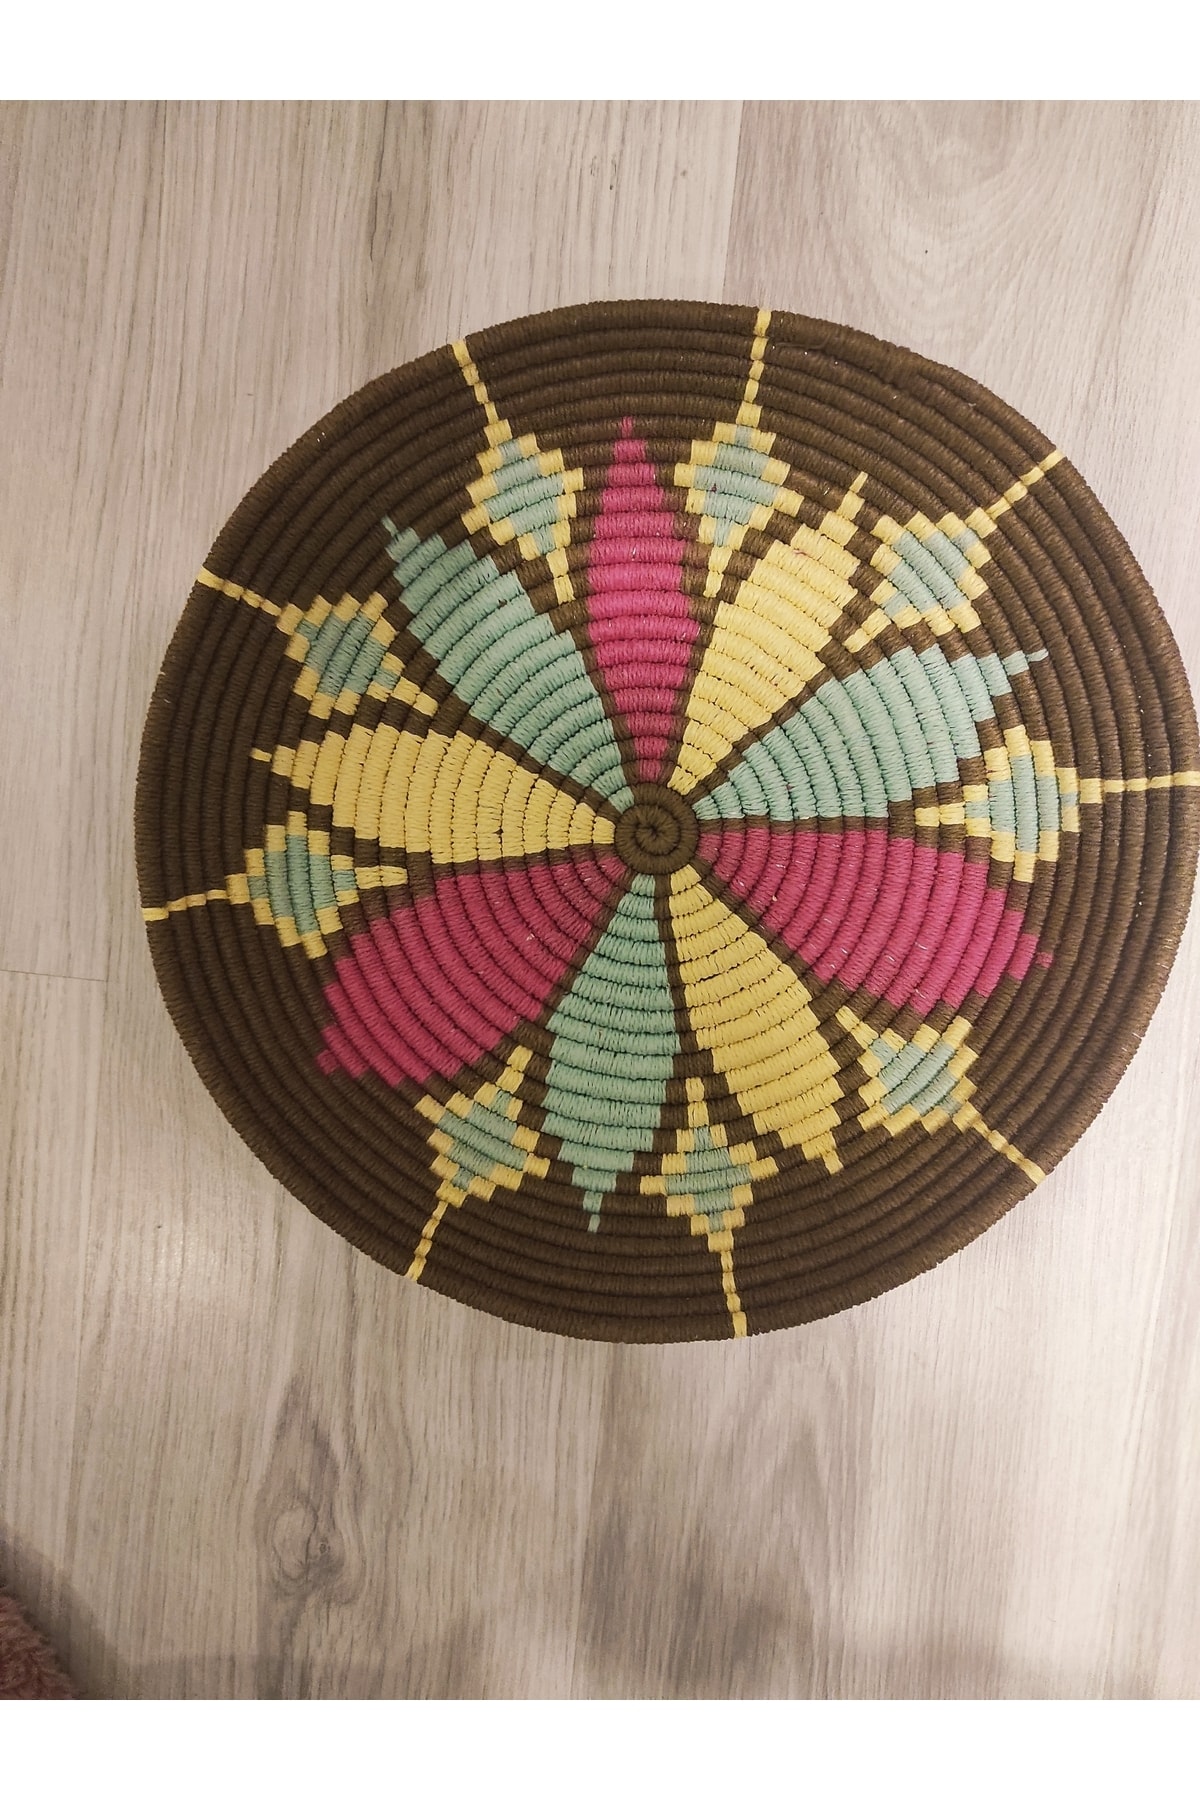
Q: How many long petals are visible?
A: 9